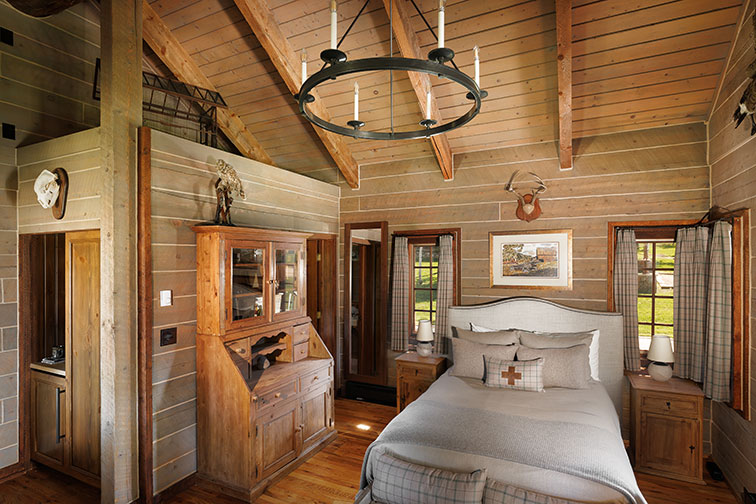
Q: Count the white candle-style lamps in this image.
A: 6